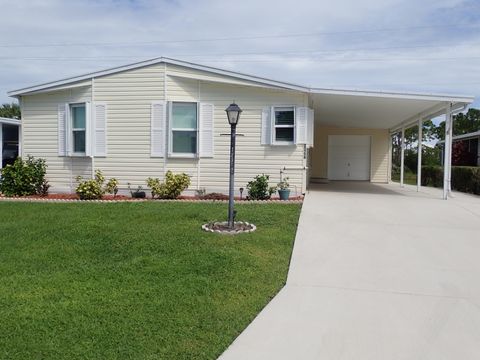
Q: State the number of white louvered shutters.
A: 6